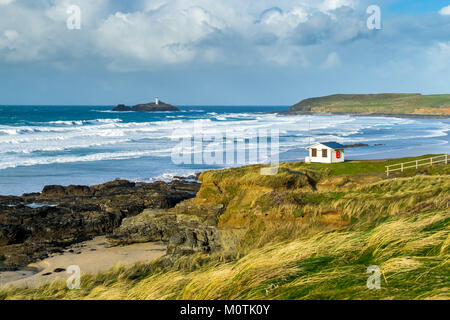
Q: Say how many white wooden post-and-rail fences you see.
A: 1